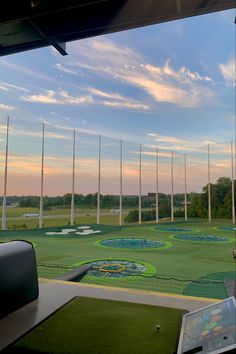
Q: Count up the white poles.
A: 11